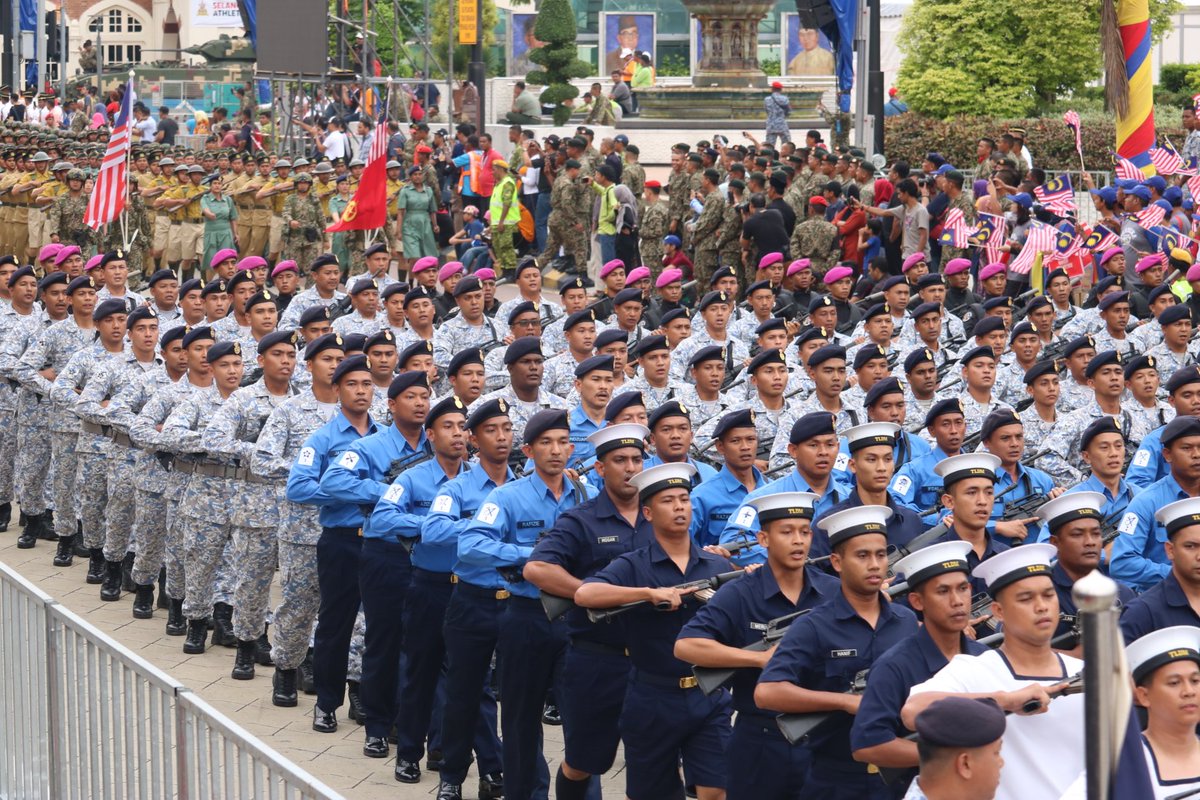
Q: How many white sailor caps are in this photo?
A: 11